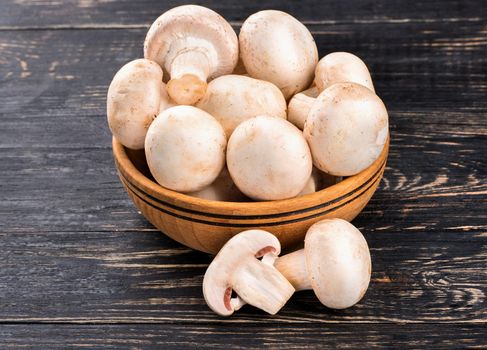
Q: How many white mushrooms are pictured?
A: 10